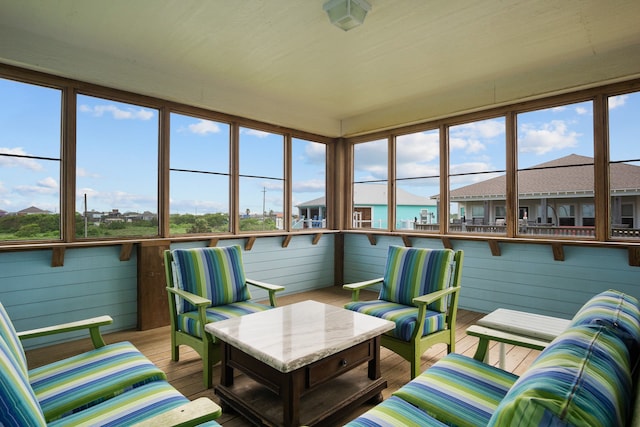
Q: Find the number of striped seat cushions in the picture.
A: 6